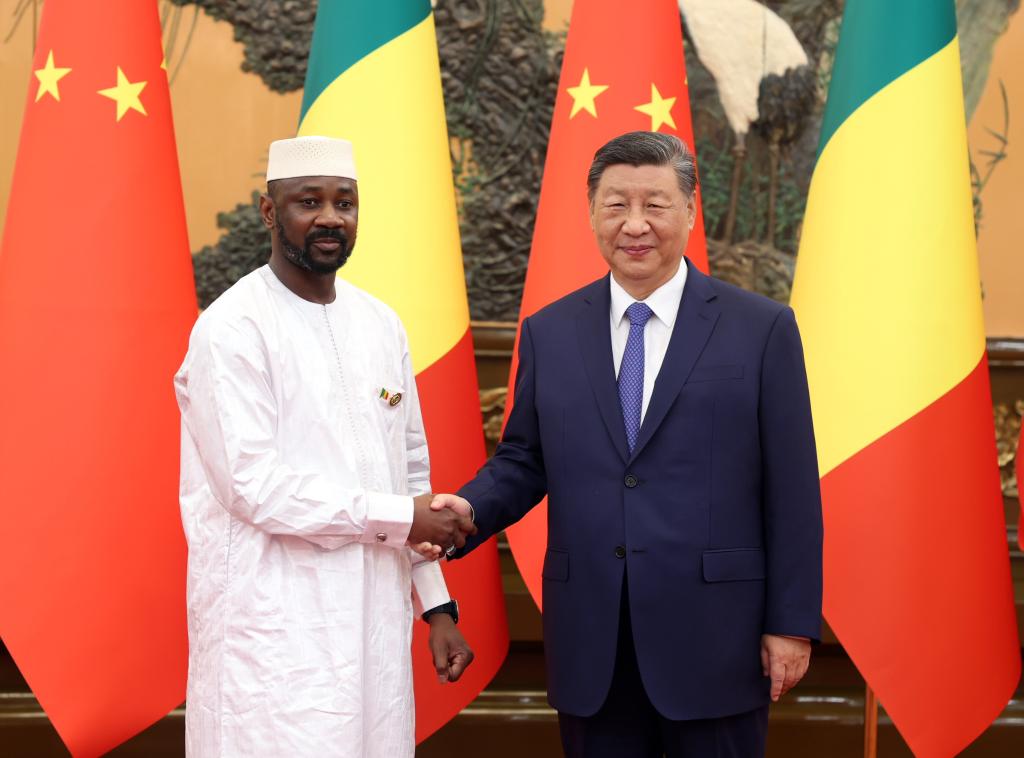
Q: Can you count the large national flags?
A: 4